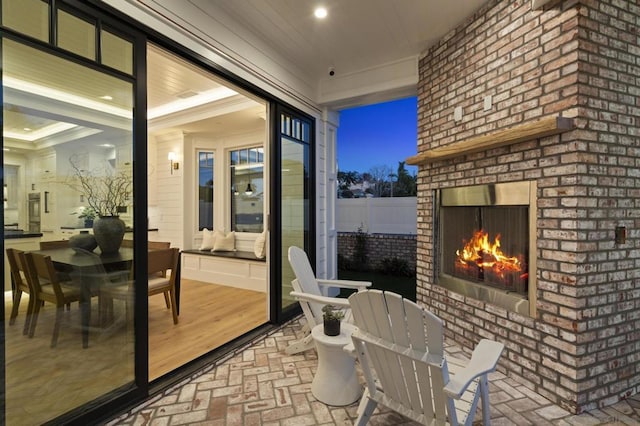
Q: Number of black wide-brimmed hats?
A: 0